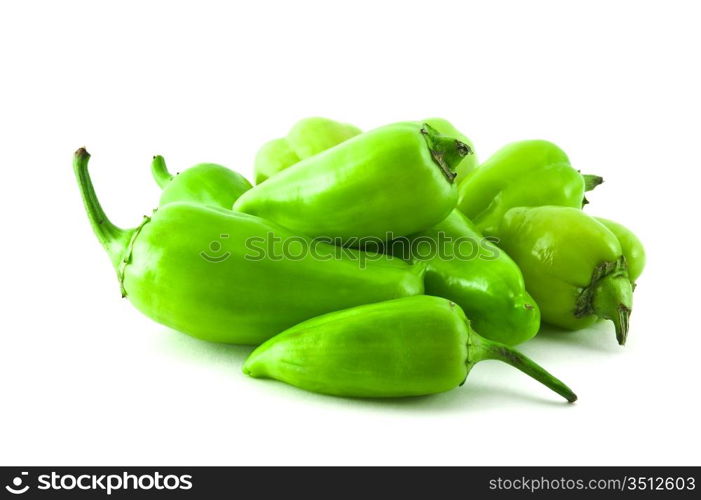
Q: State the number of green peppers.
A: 9